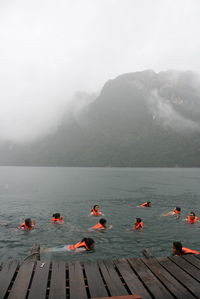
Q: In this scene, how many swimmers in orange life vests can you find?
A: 10